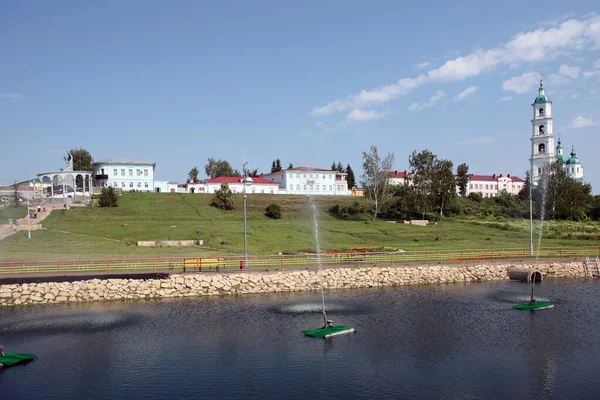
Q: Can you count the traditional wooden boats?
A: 0